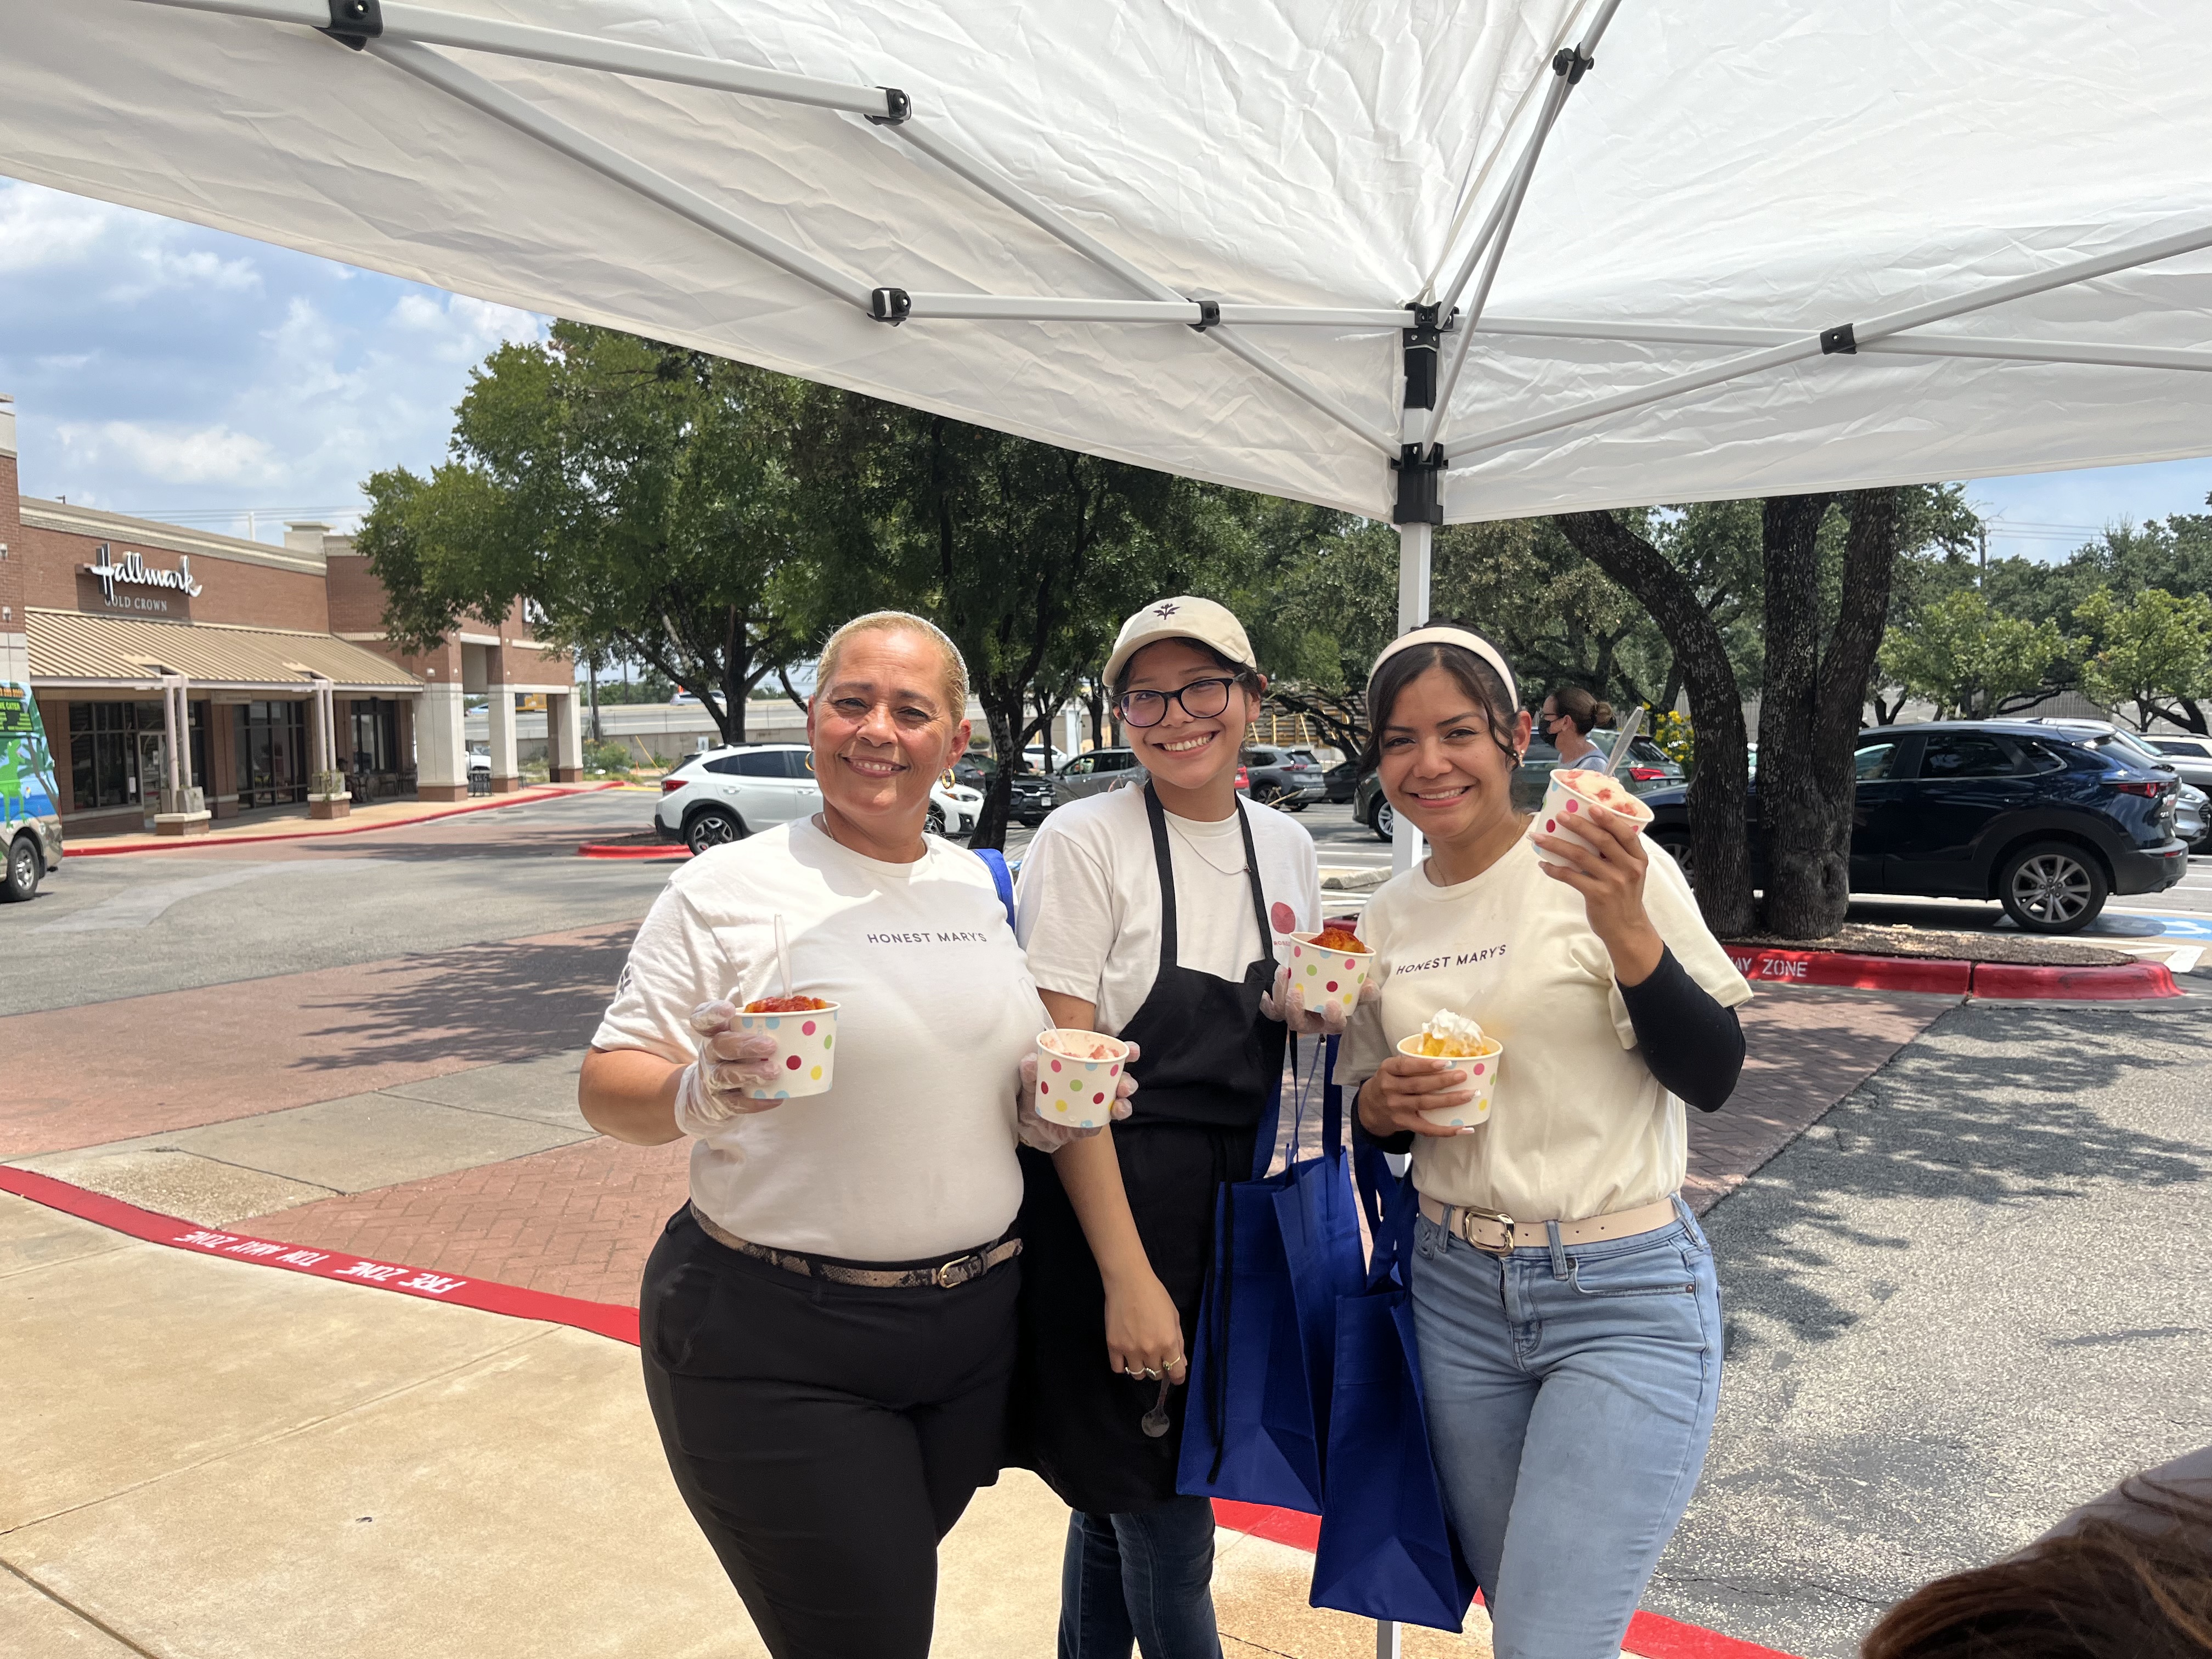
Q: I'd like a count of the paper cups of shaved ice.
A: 5